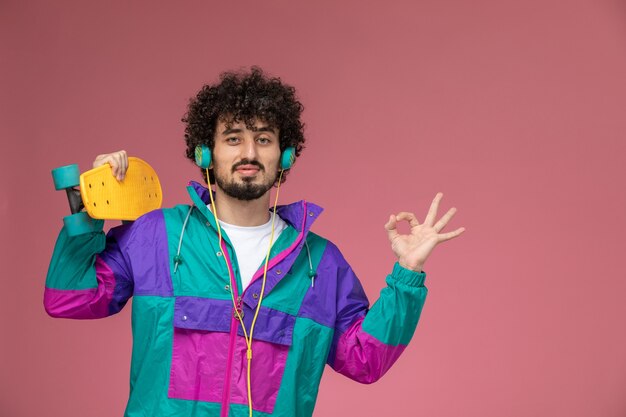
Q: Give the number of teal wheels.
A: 2